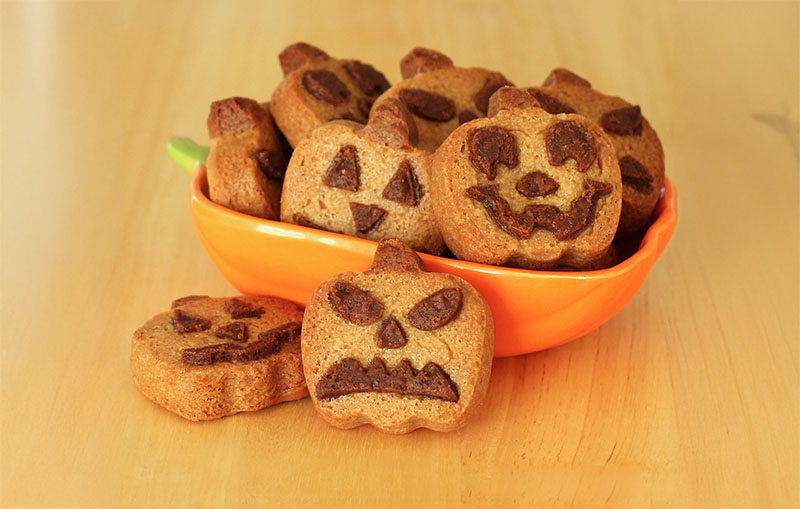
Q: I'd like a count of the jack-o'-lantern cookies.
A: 8